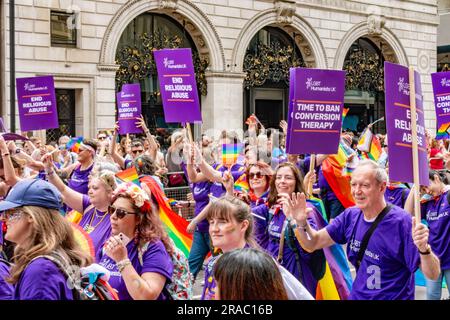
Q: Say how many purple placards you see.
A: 6